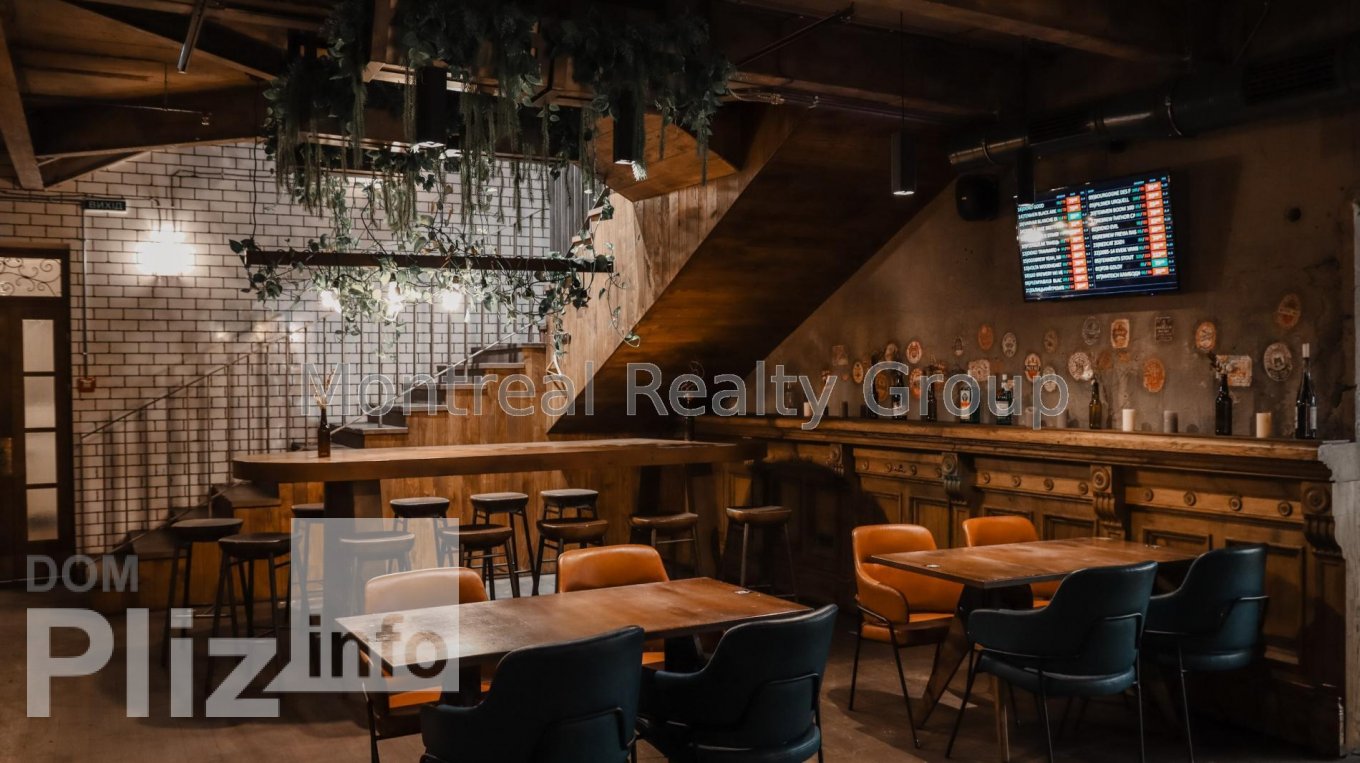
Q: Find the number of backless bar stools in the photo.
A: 11